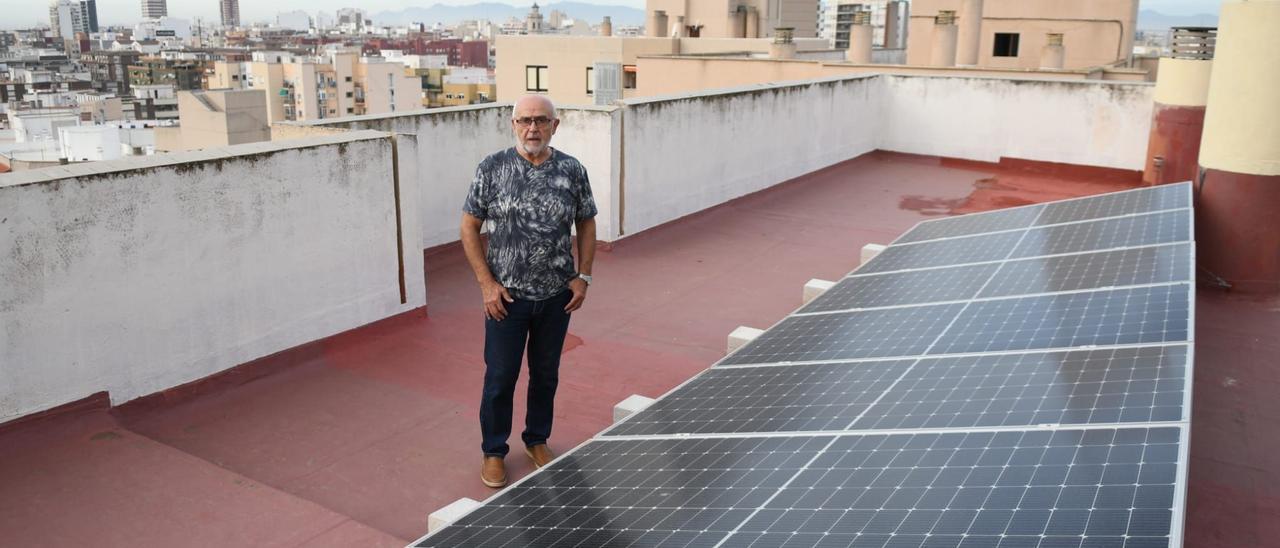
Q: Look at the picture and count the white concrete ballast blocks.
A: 5